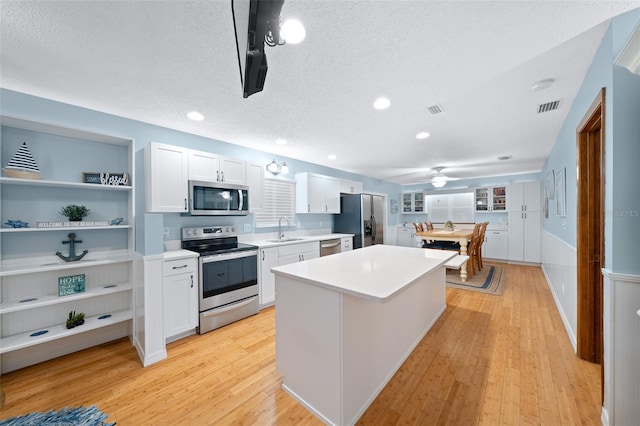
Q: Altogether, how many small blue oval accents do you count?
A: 4